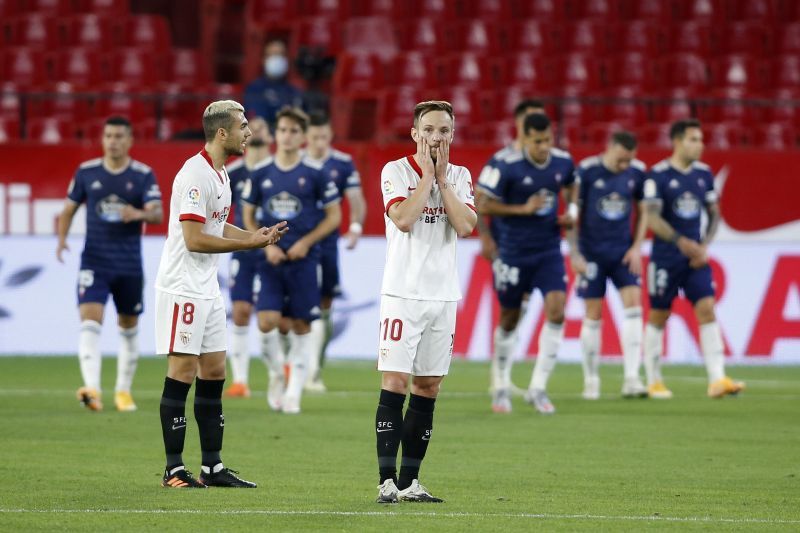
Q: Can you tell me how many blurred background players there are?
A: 8